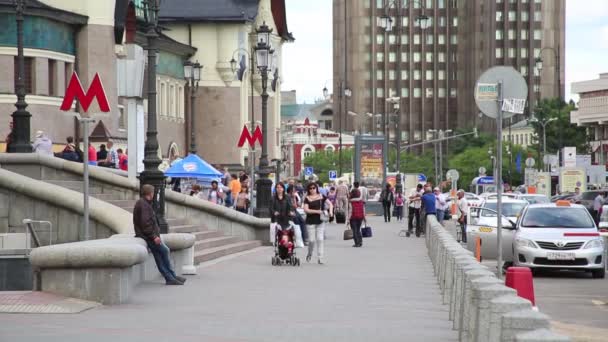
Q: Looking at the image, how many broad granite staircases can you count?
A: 1